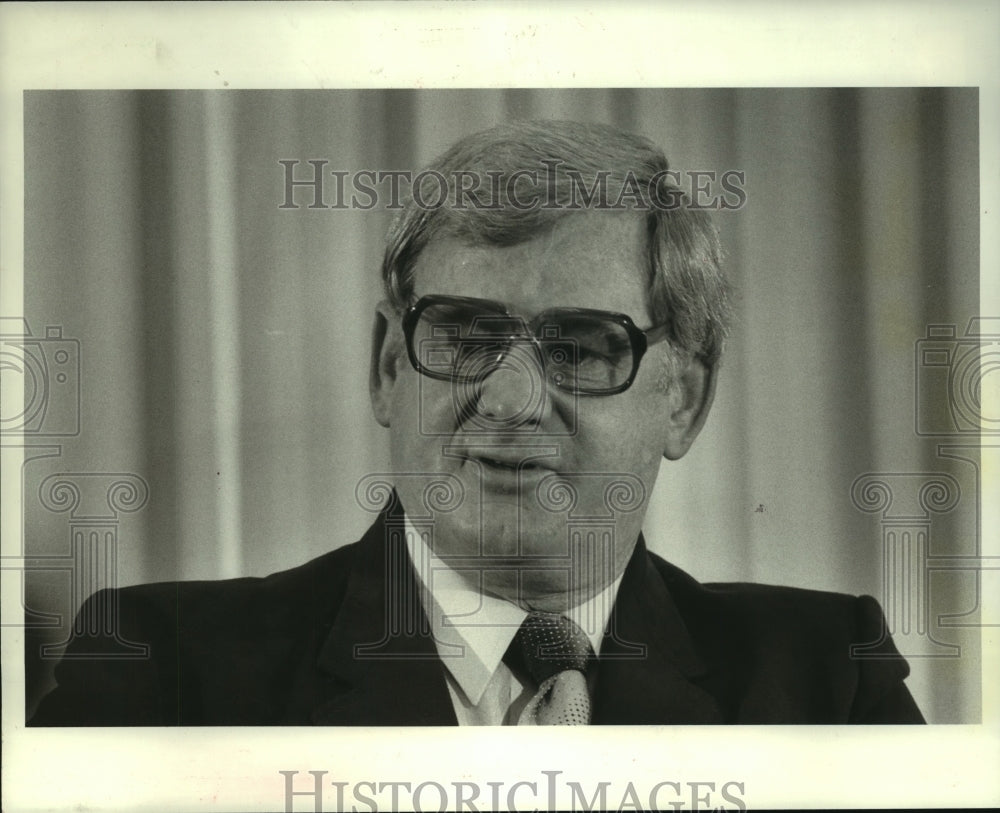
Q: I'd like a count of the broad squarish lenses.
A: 2